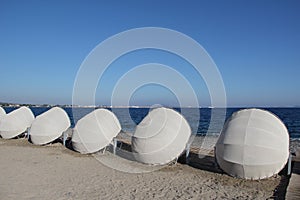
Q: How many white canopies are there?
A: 6